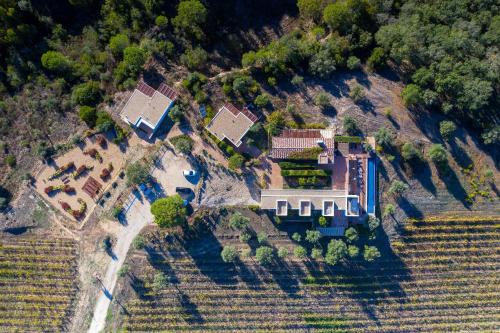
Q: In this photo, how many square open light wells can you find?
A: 4